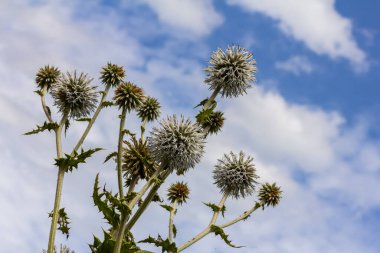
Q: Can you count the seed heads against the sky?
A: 12